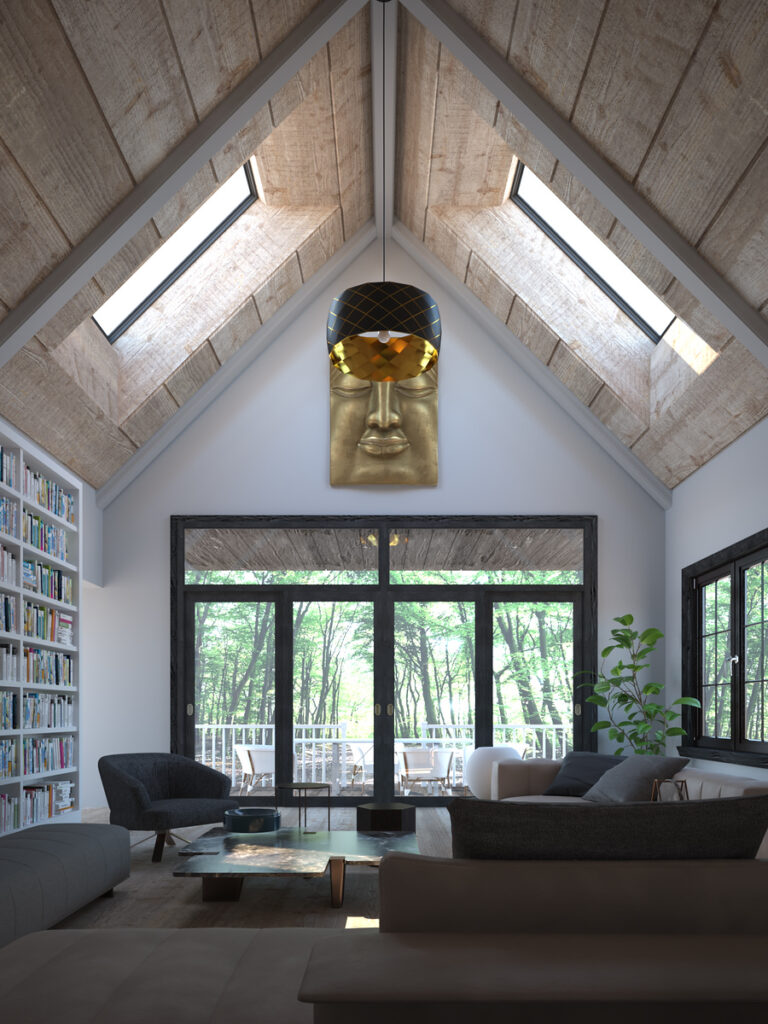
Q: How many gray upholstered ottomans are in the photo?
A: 1